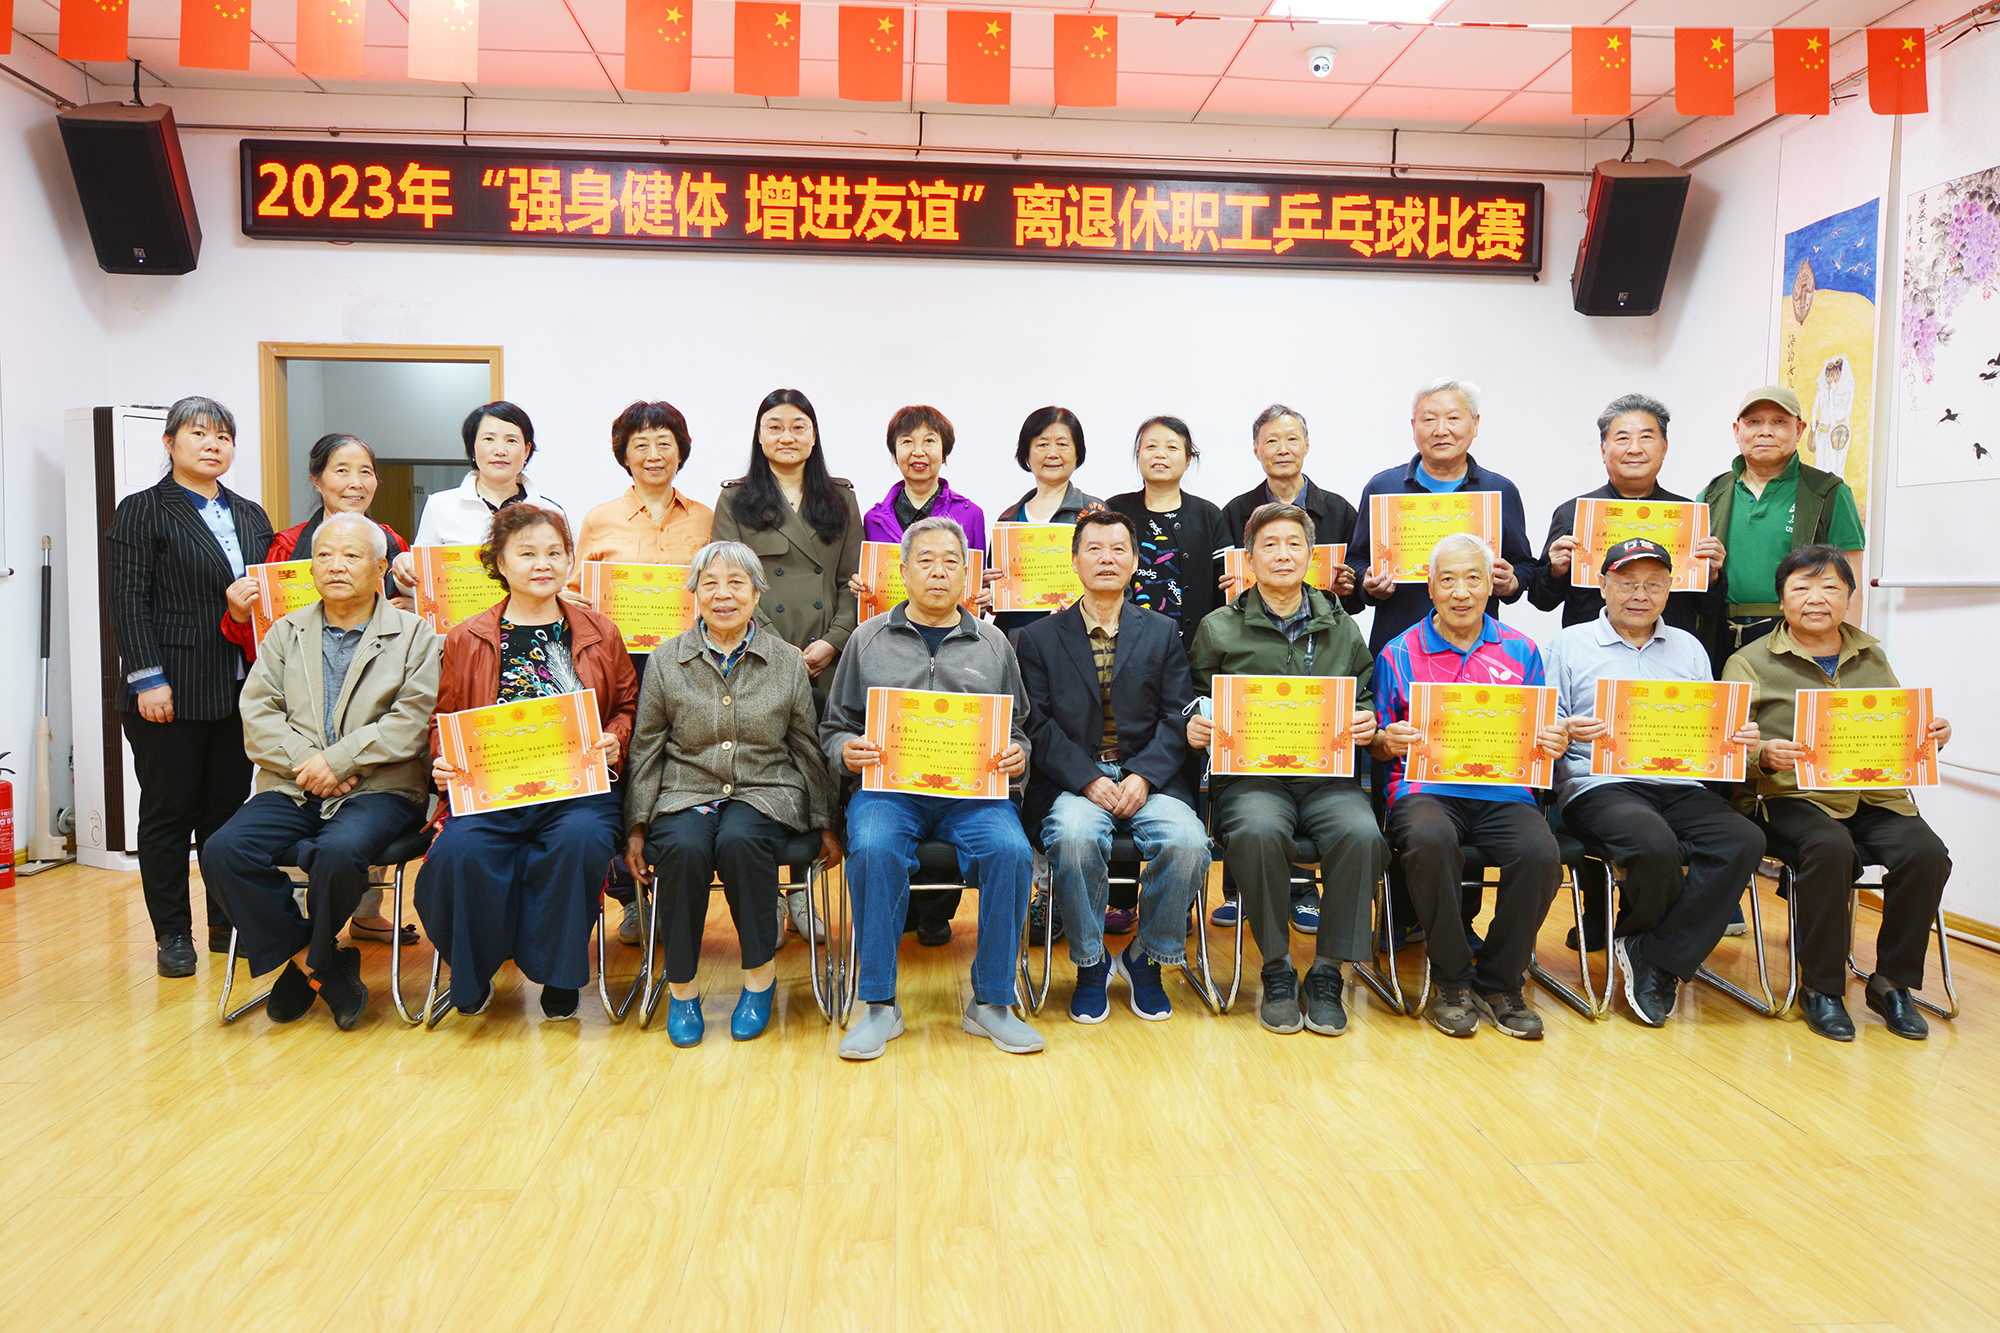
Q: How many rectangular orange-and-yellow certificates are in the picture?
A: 14